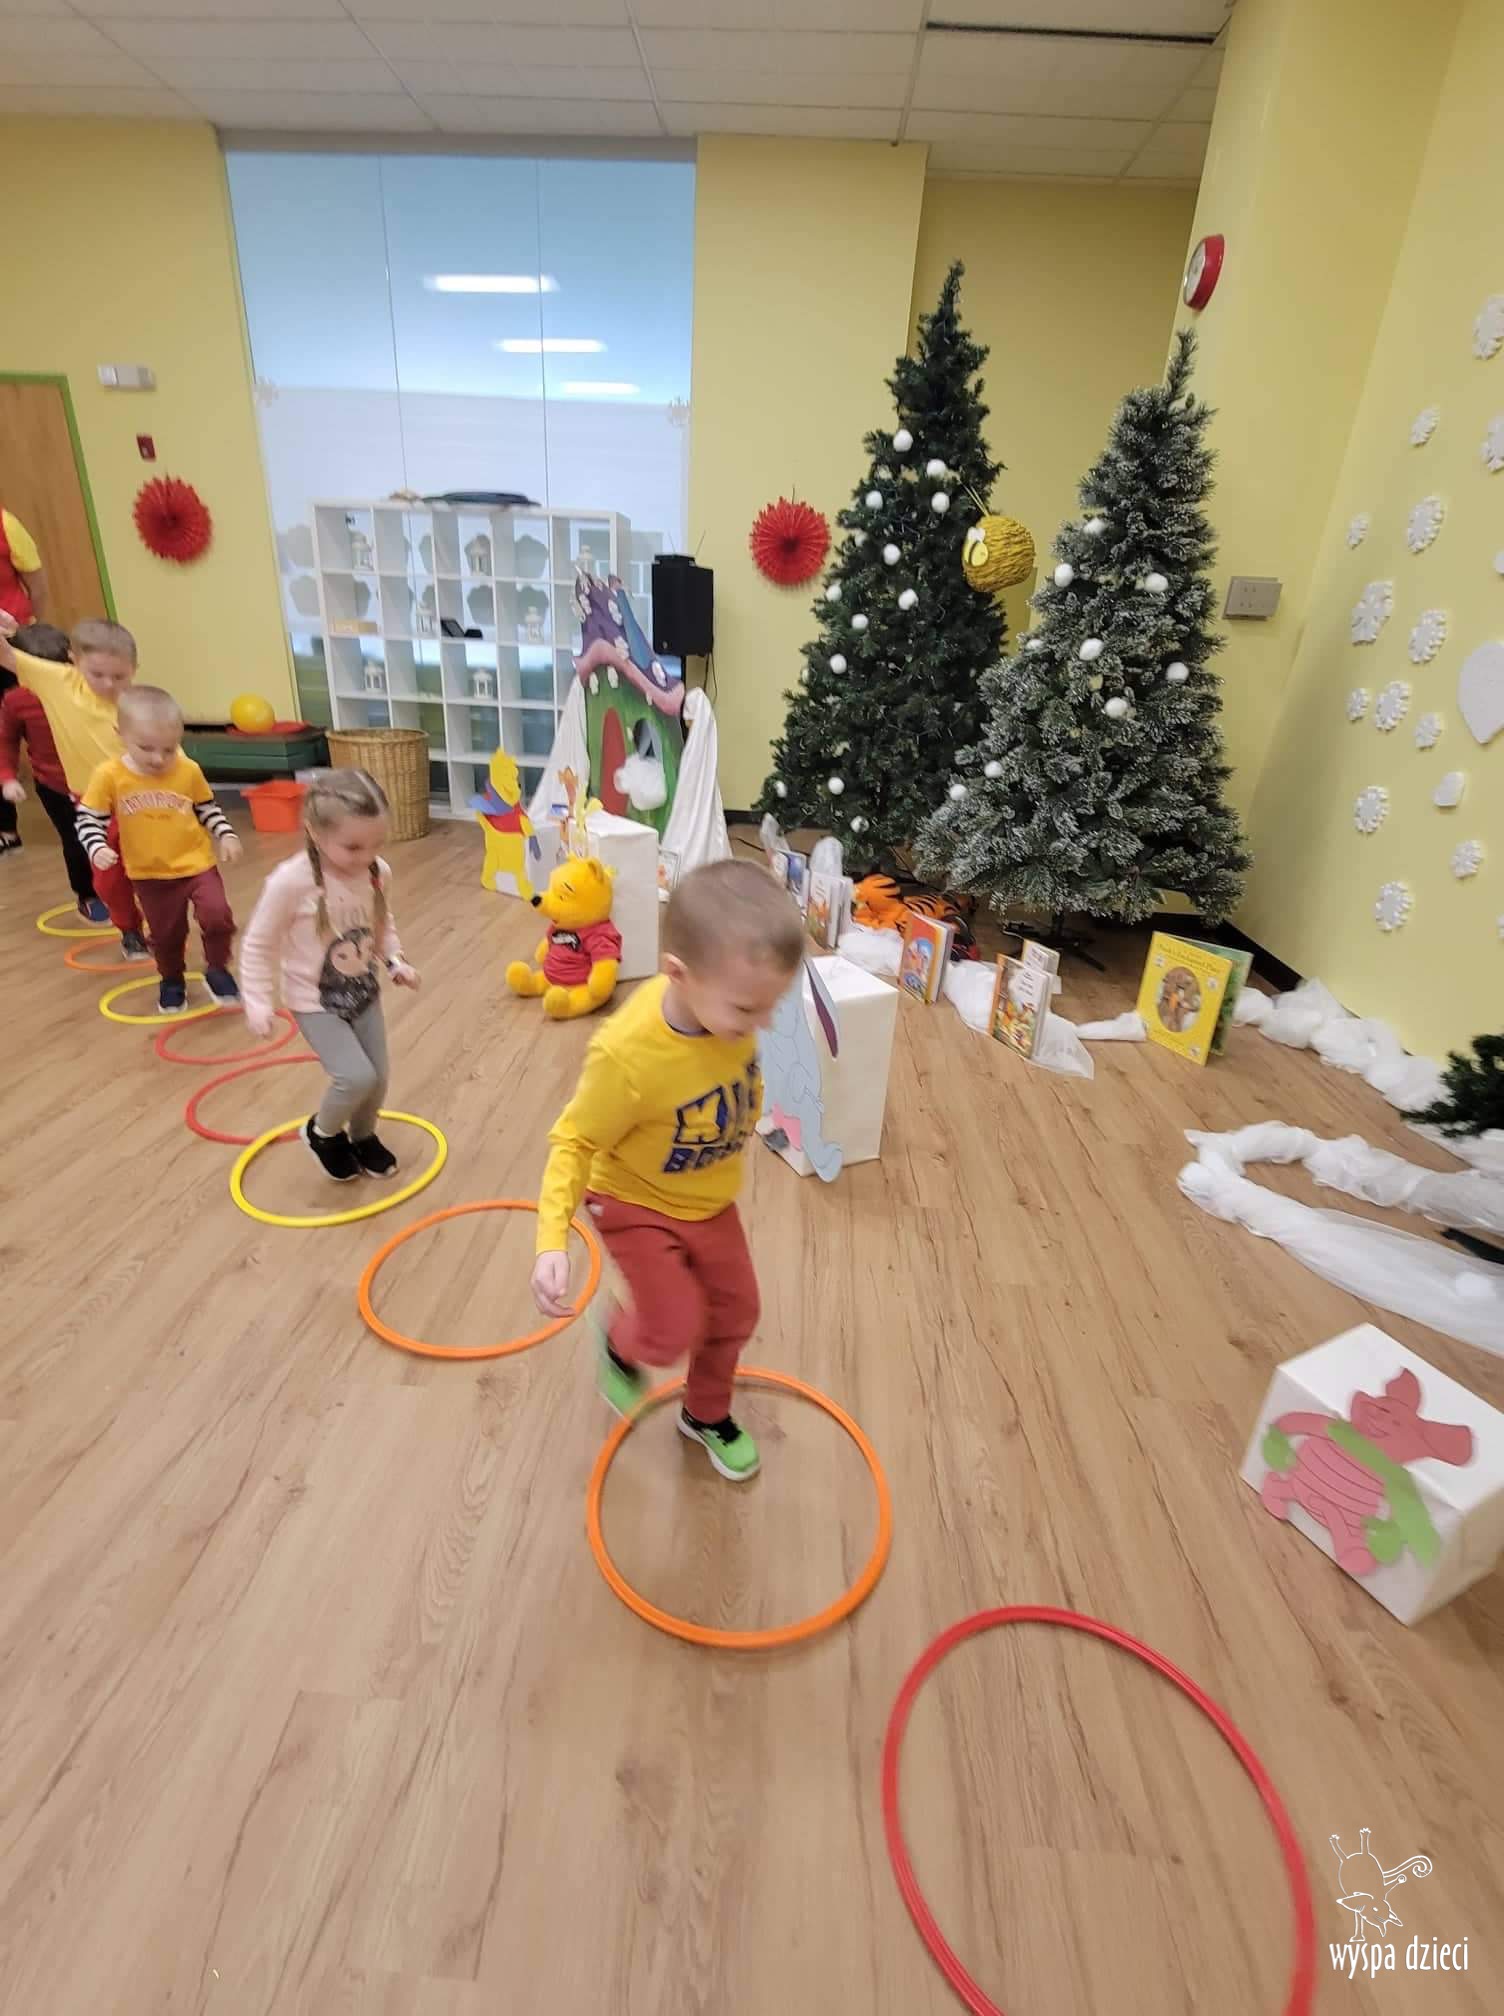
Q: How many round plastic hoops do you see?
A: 9